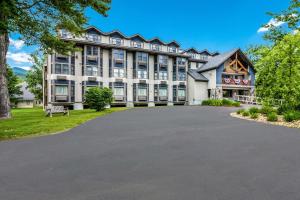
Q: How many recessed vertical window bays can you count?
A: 6